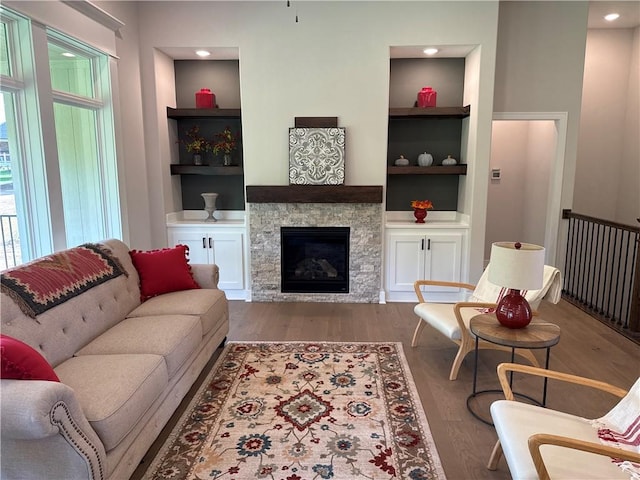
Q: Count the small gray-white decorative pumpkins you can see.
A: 3